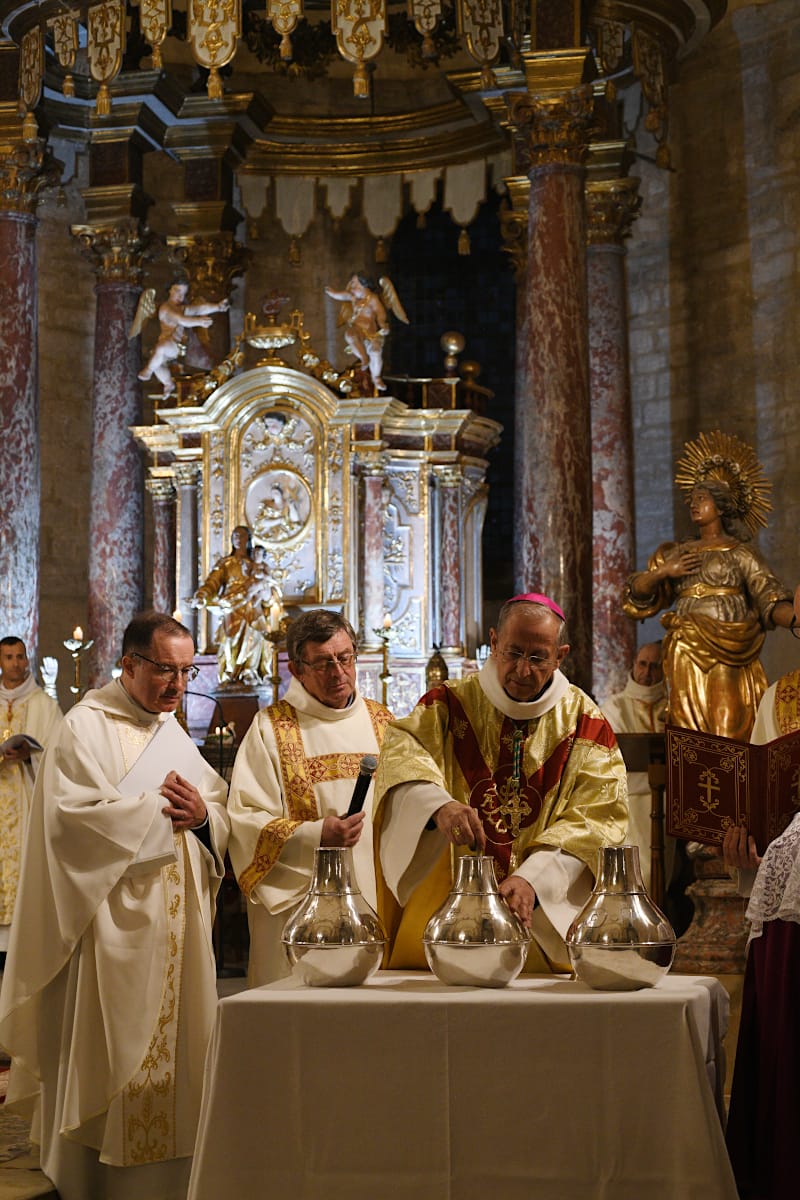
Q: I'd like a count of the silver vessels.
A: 3